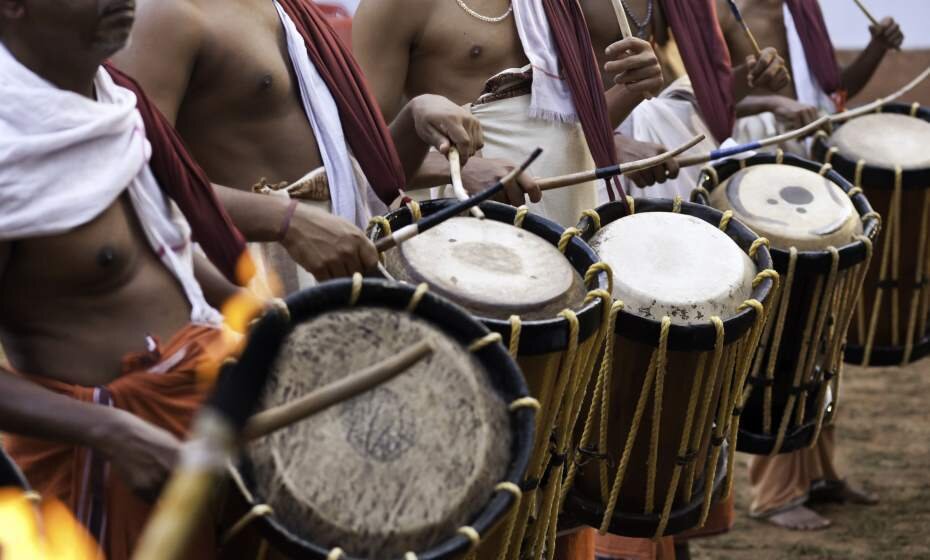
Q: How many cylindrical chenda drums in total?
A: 5